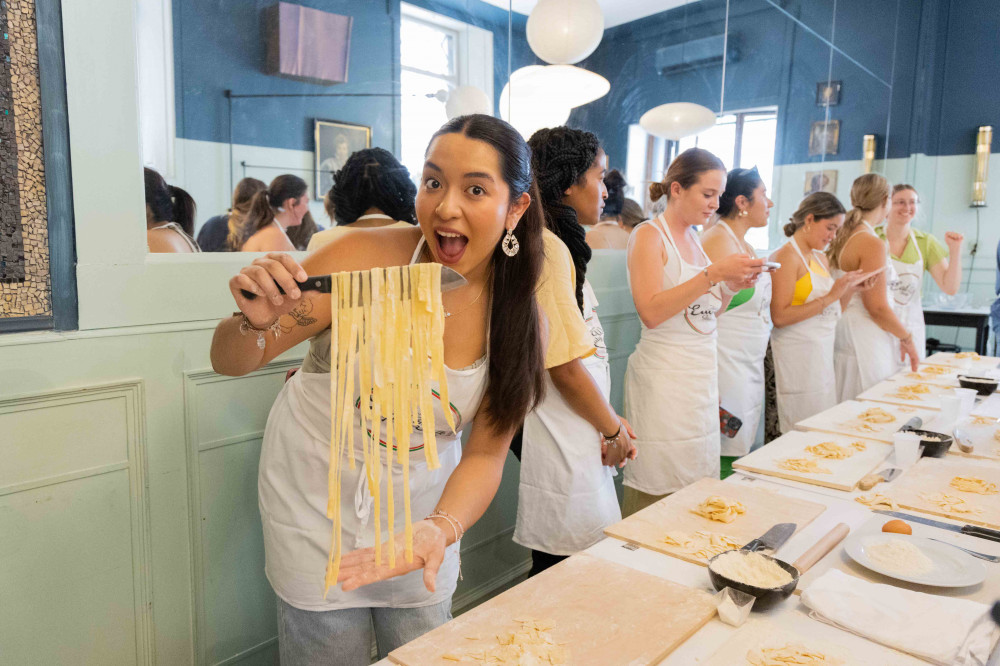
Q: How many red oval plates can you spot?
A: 0